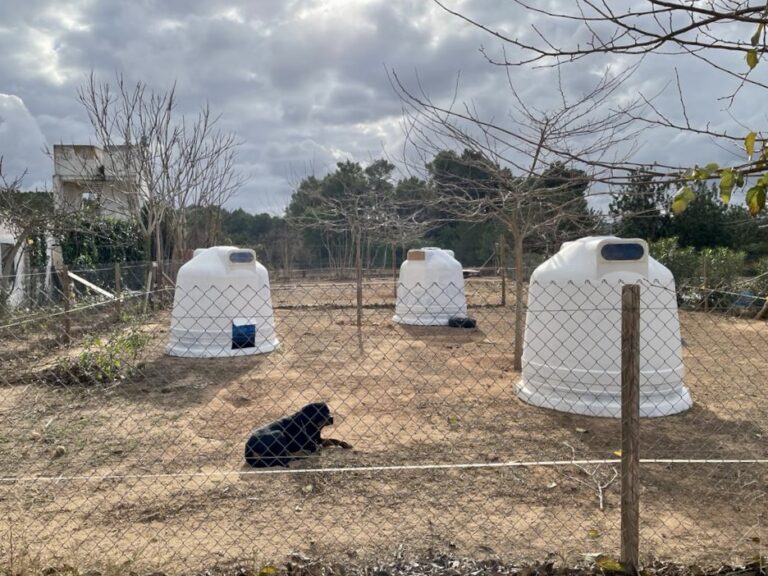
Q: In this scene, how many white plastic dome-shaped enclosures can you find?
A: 3